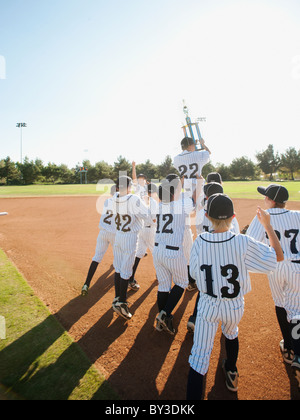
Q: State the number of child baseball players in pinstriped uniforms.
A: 11